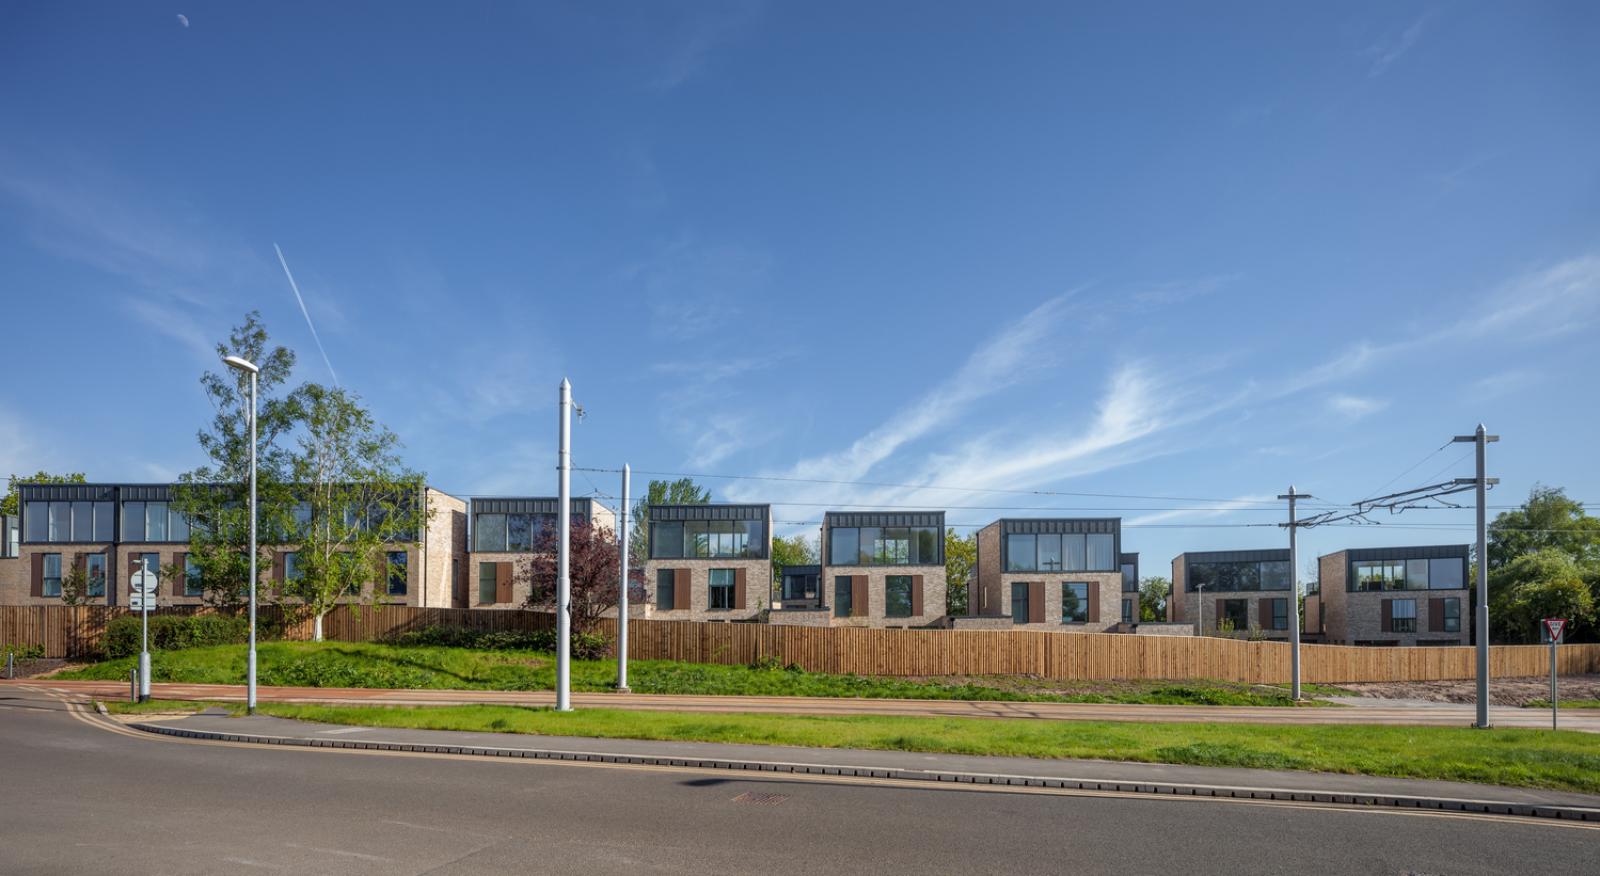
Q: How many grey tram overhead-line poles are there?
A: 4